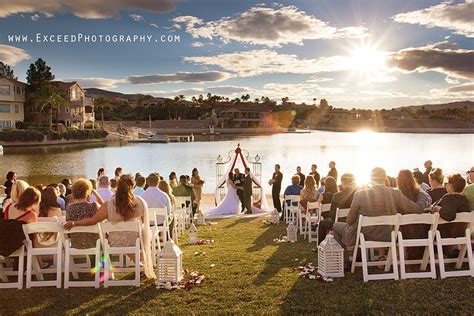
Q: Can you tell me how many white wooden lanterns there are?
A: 6